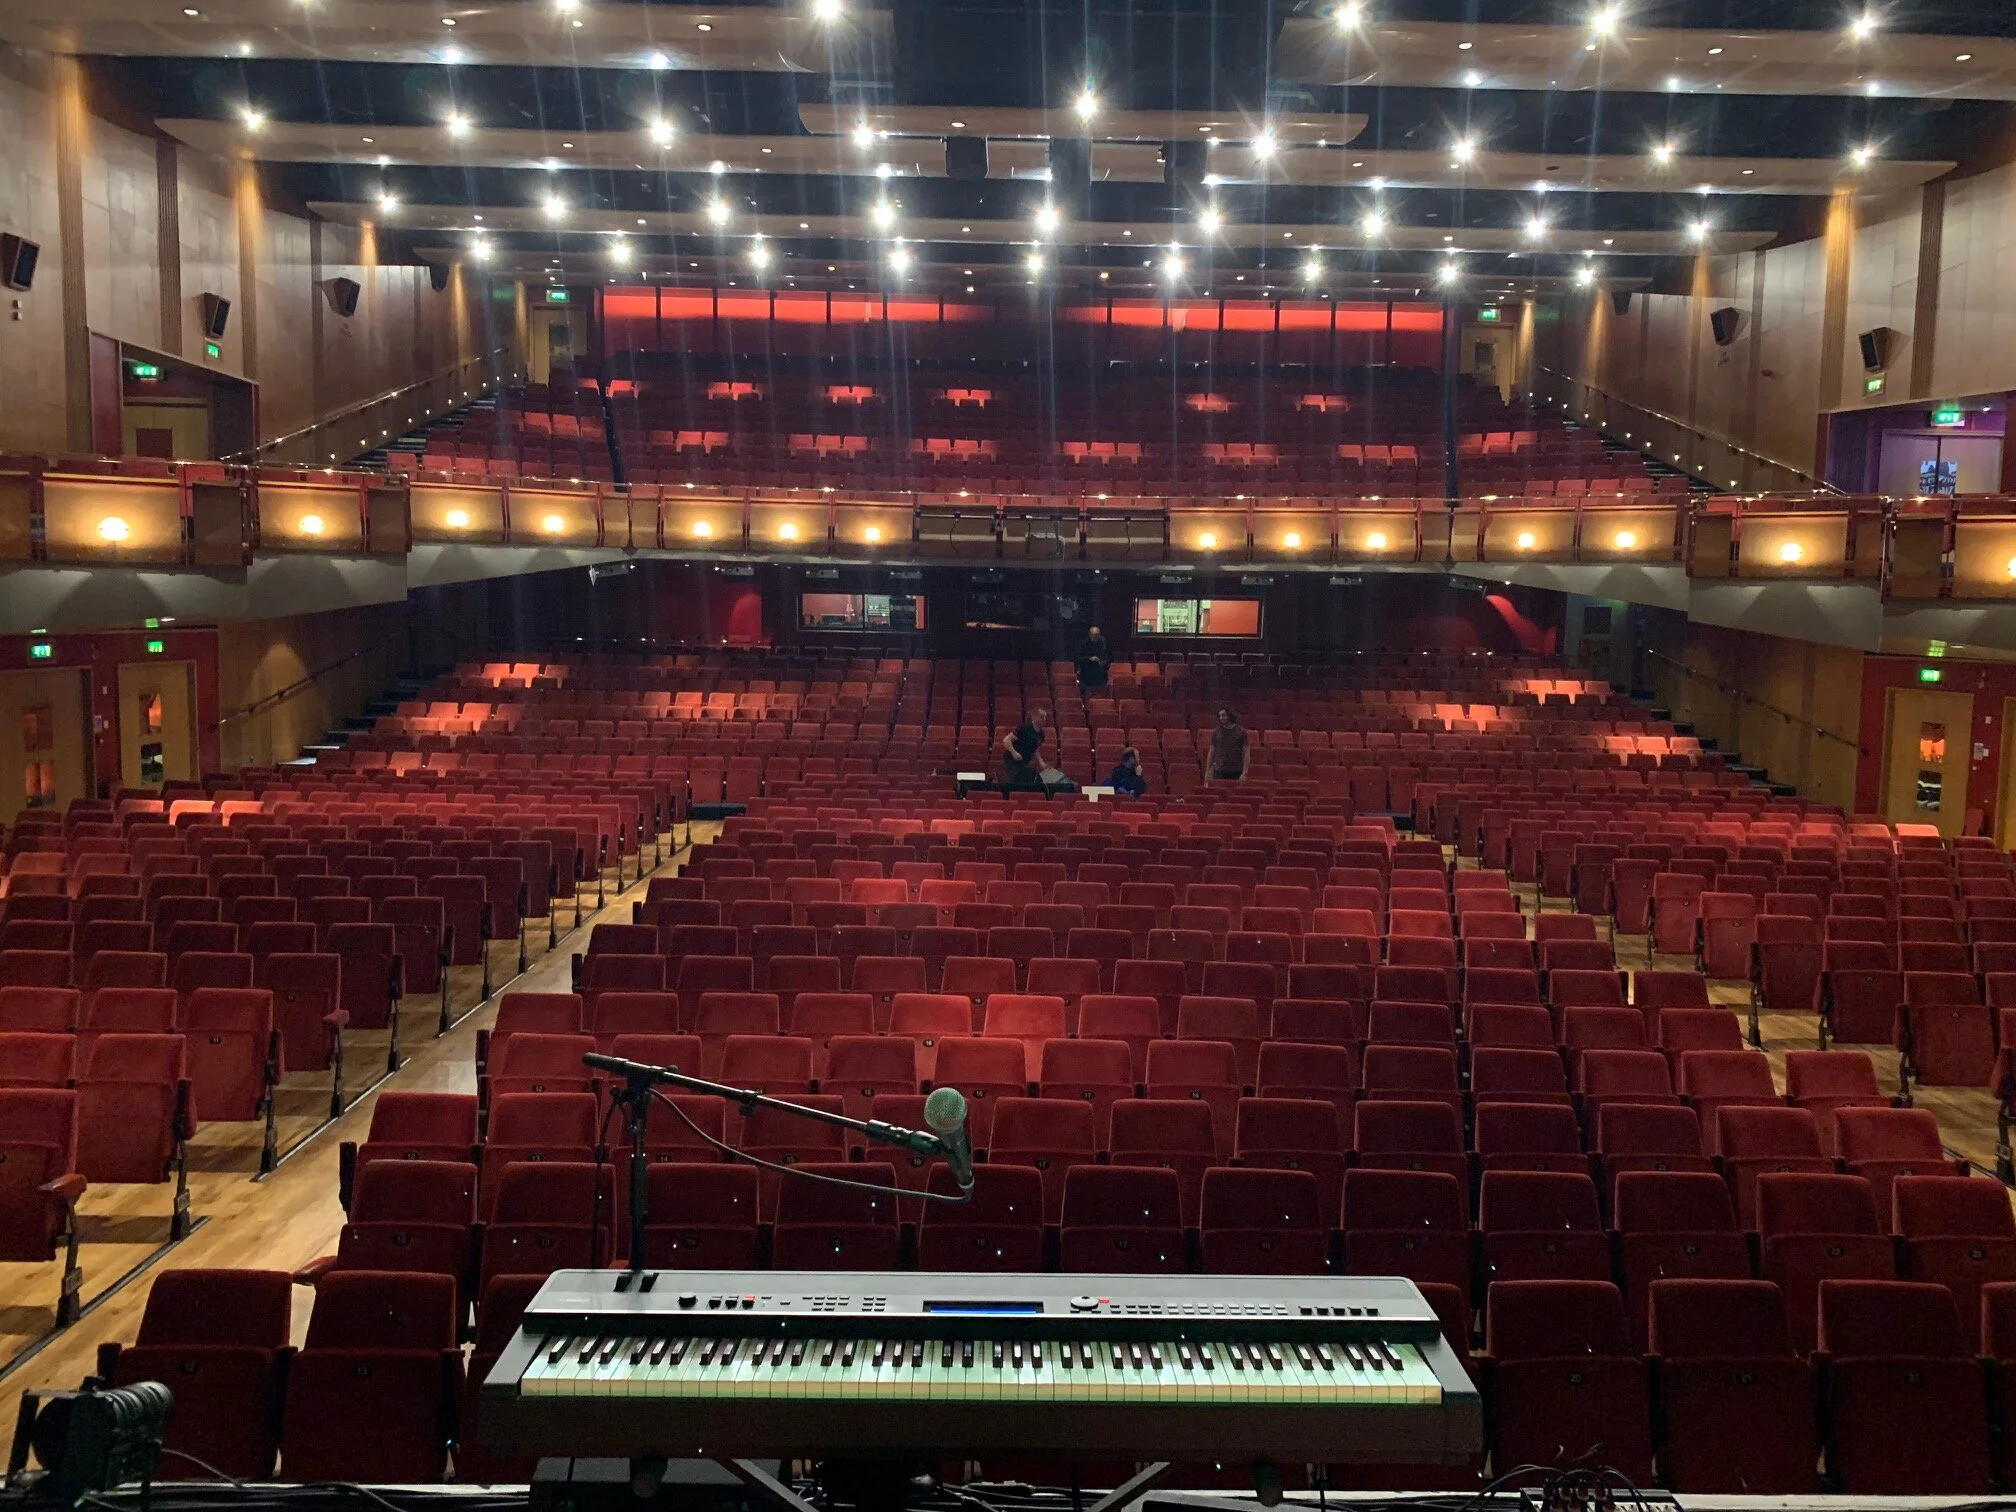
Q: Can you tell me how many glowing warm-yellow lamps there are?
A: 14